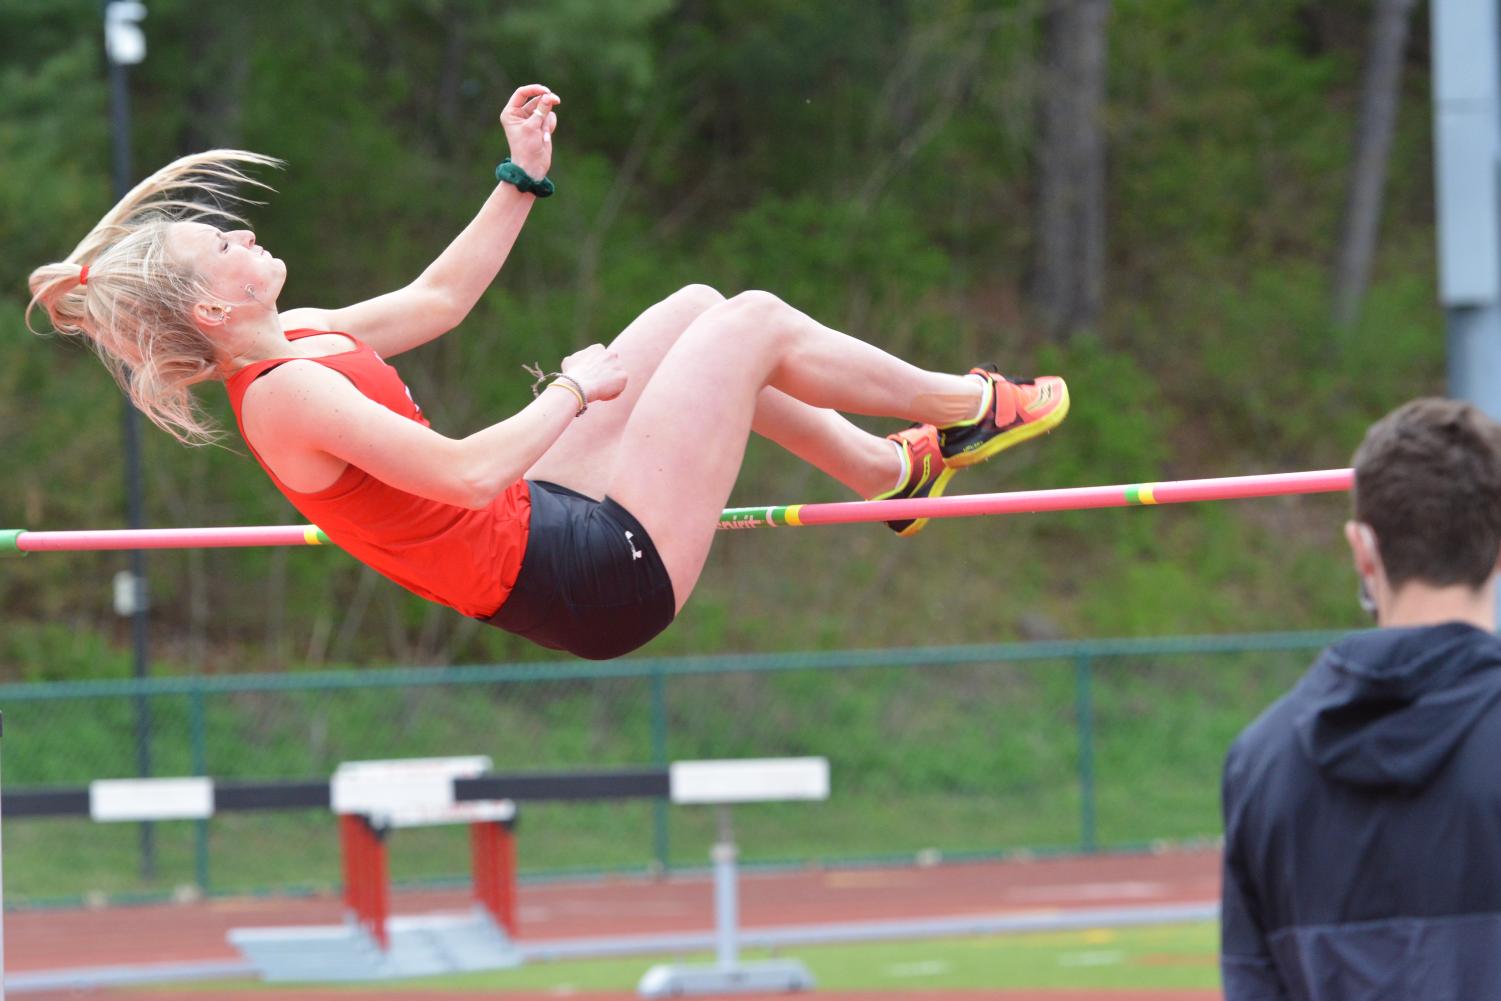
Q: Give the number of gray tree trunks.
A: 2